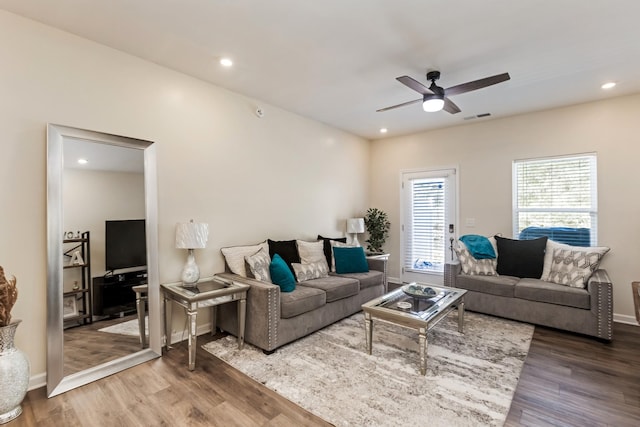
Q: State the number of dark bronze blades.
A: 4